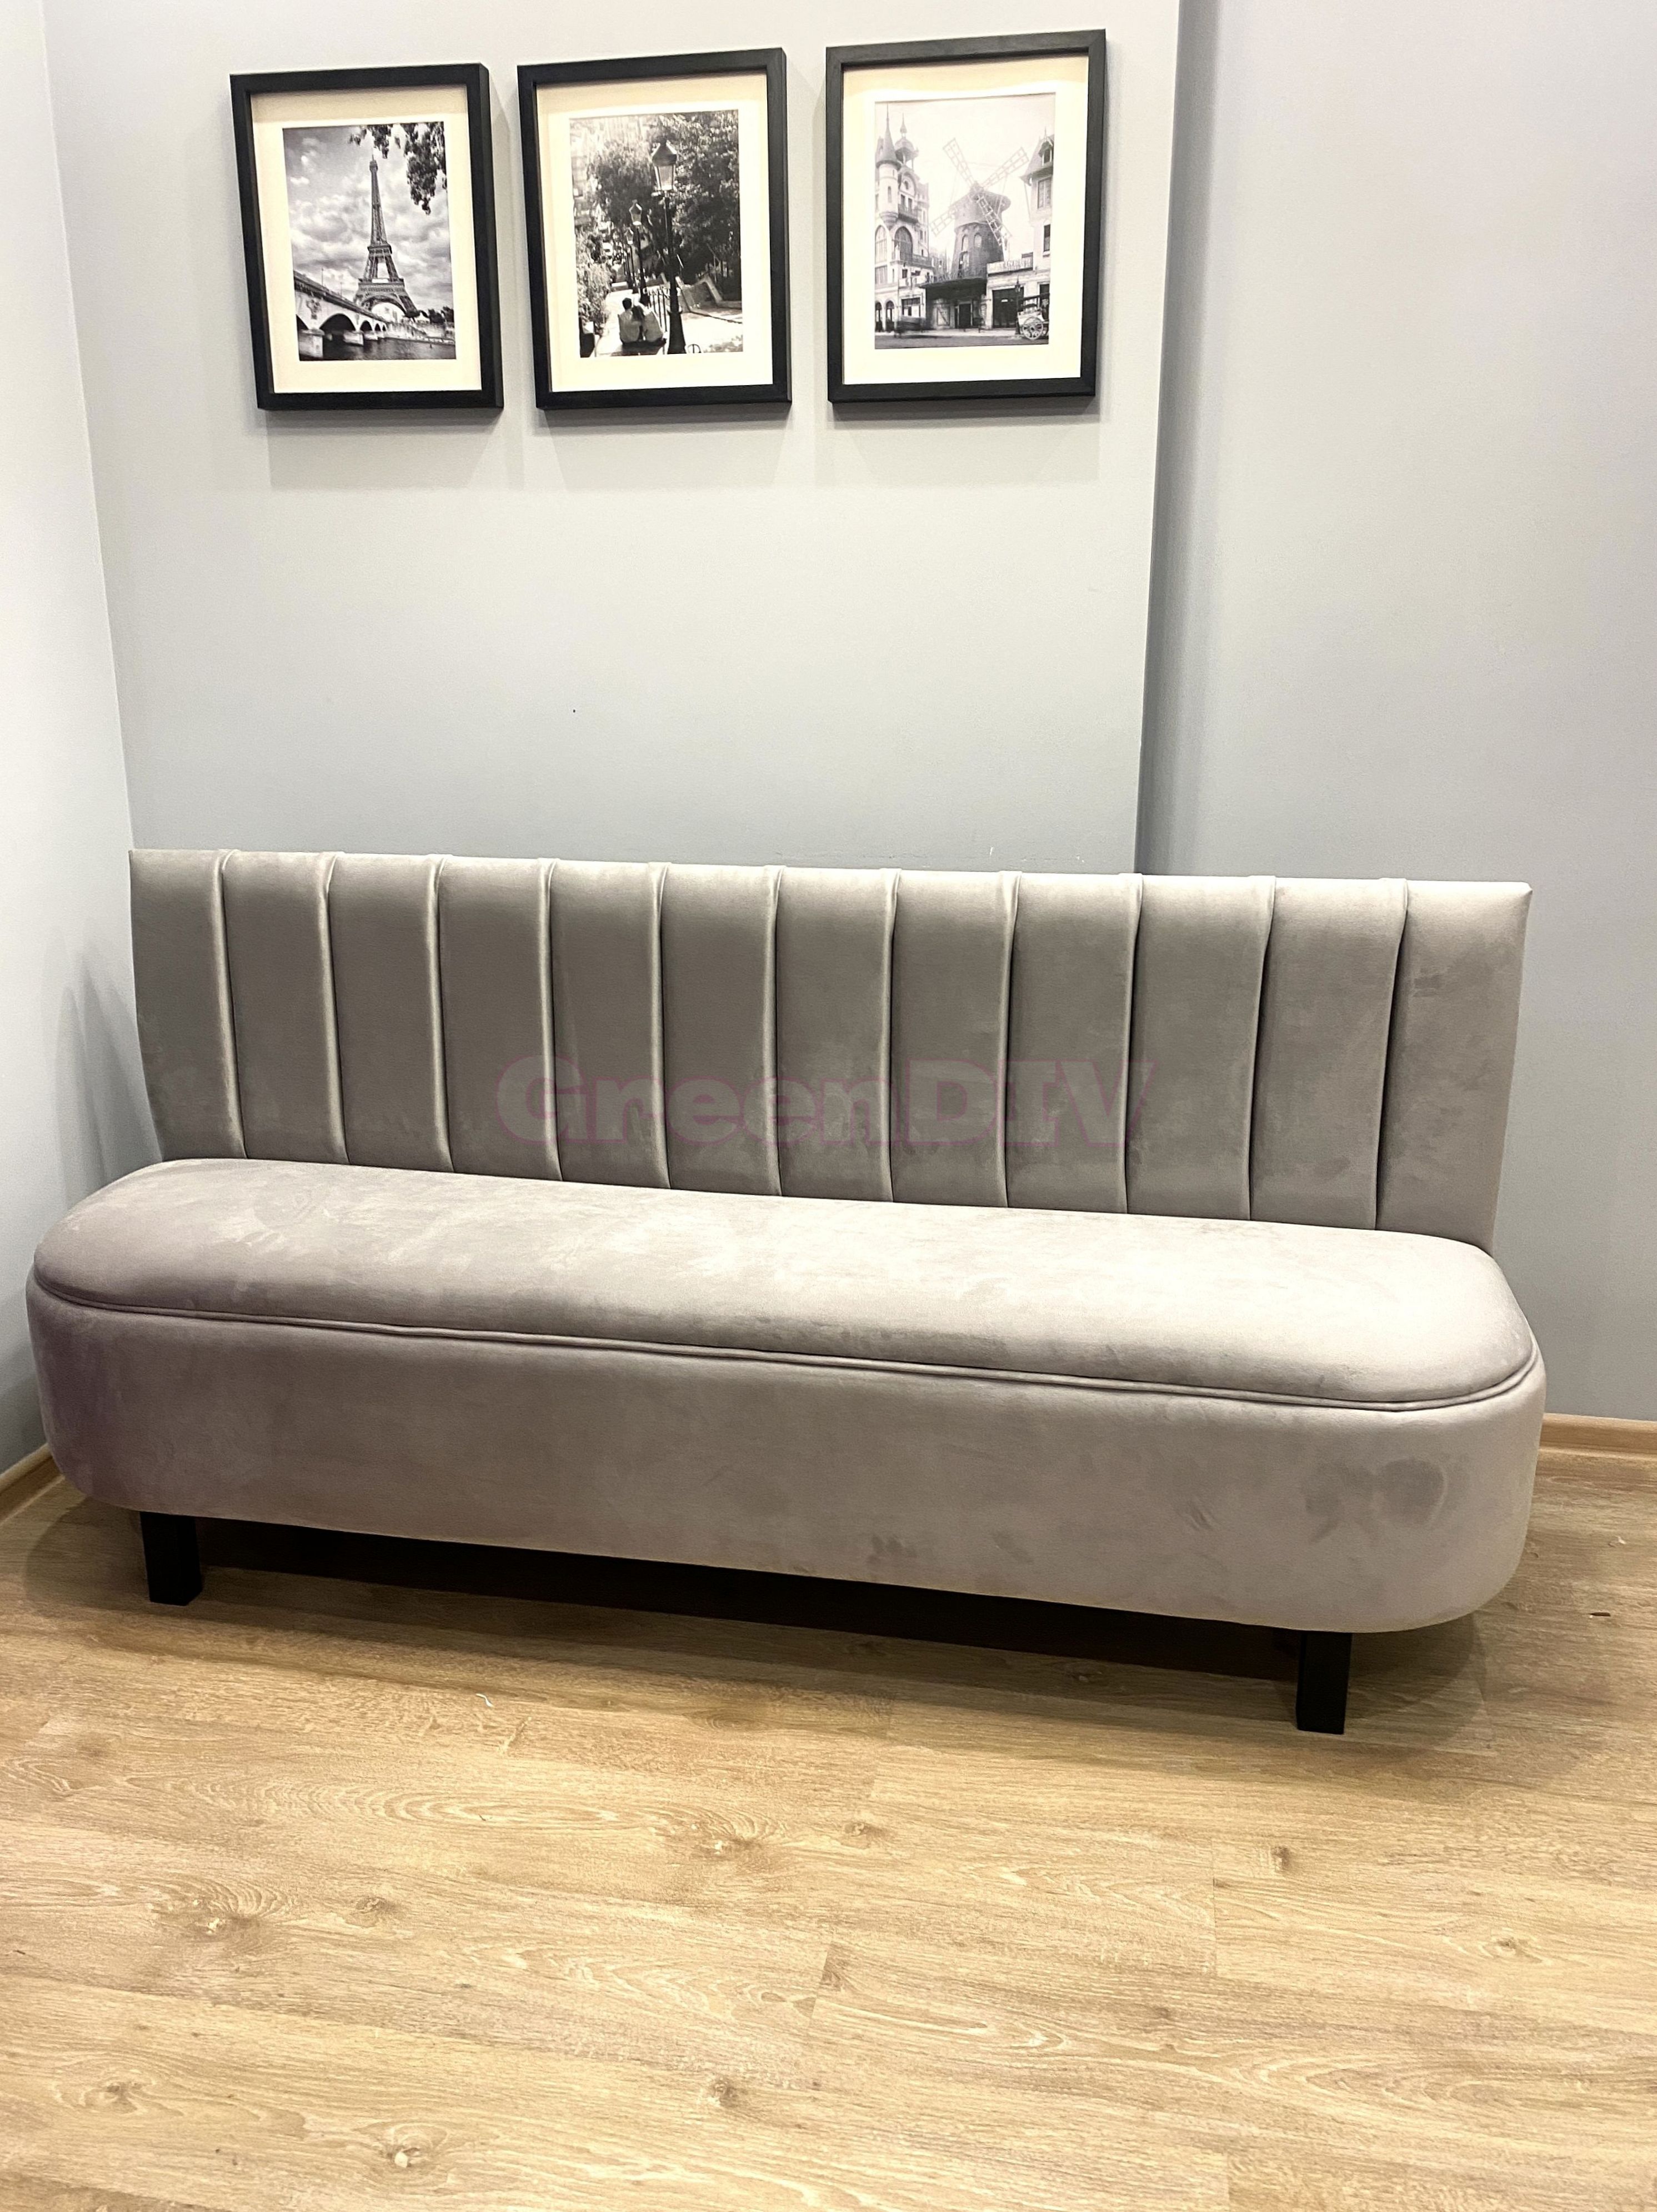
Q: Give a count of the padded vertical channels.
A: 12